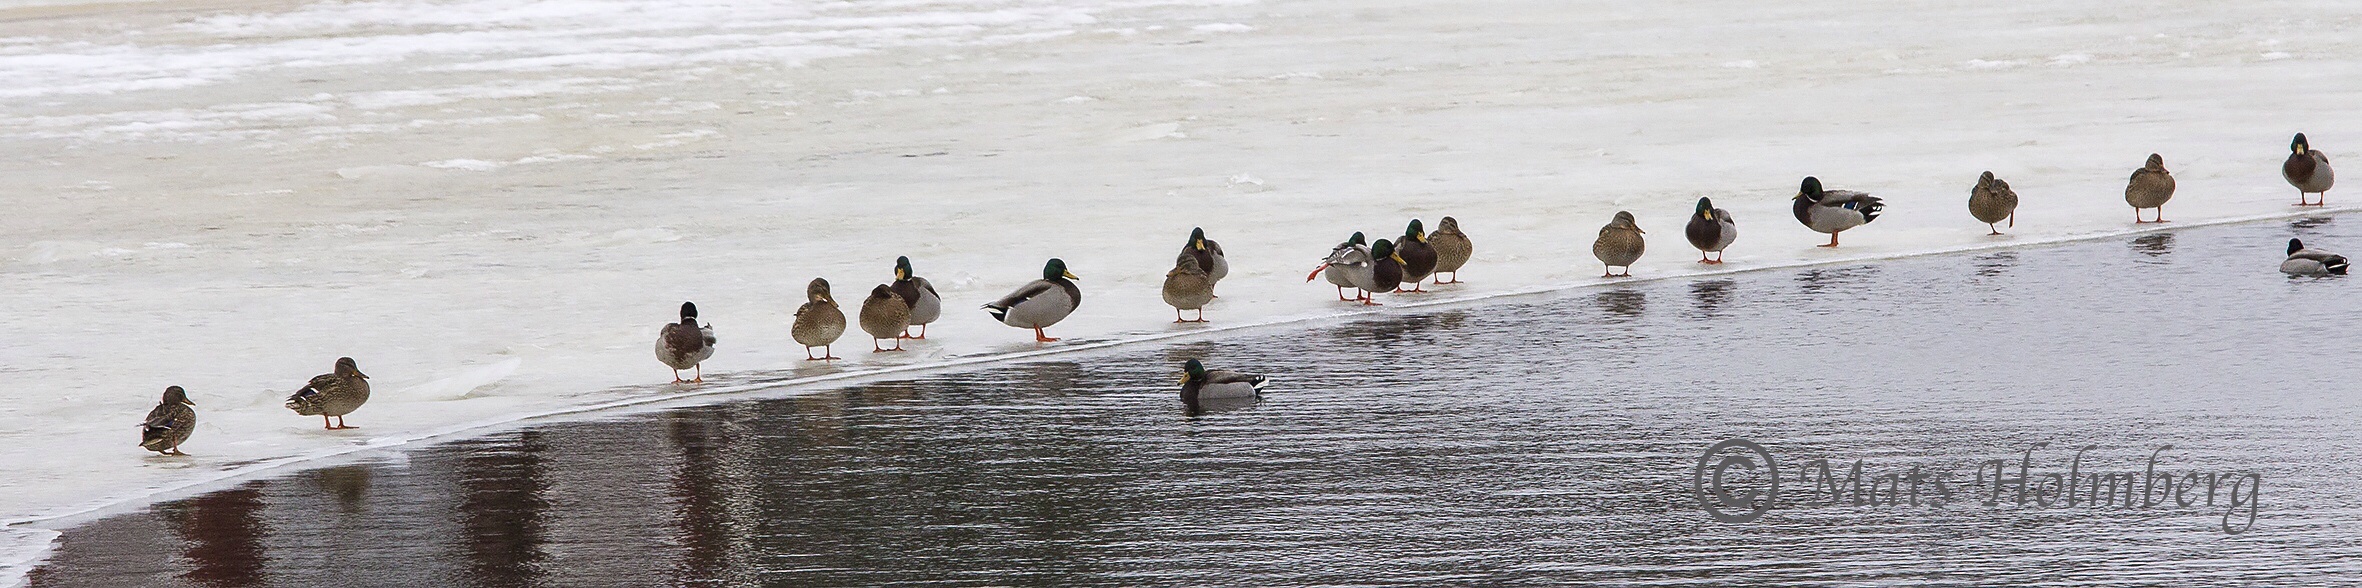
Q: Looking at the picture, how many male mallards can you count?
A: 12